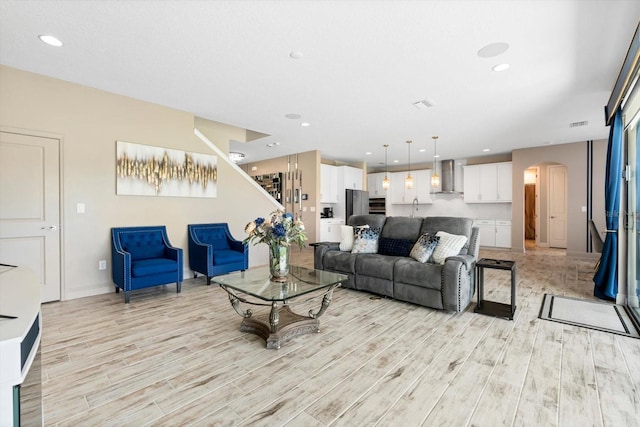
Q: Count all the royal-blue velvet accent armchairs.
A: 2